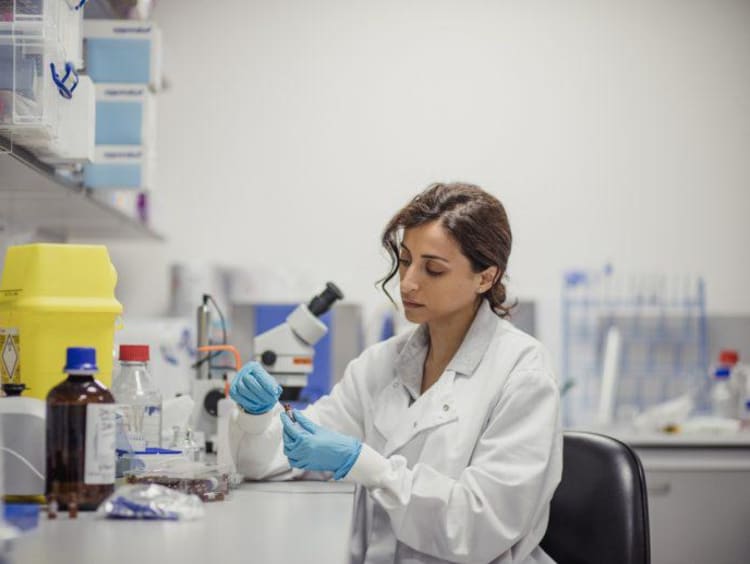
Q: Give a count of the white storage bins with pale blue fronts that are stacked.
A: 3